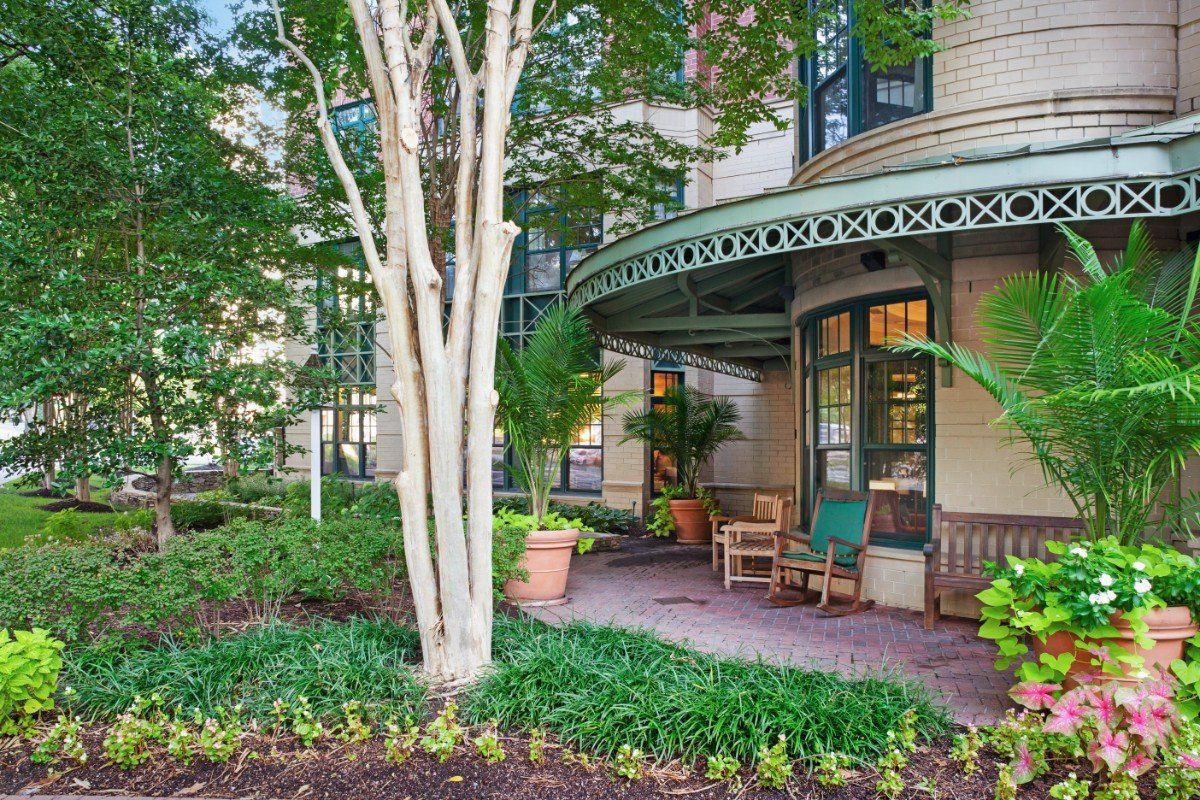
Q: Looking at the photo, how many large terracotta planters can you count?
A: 3